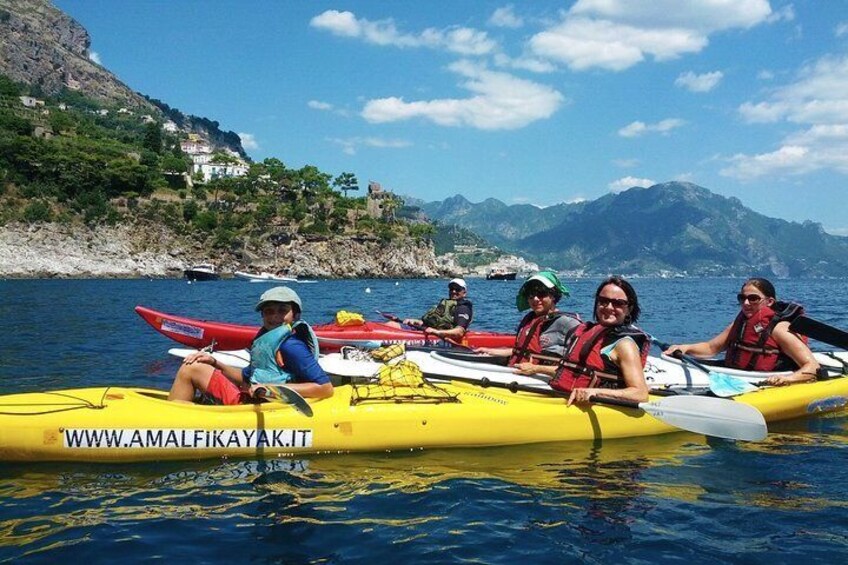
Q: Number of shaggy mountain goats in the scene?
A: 0